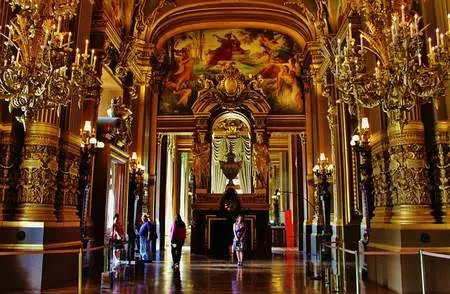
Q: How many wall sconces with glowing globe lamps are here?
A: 4